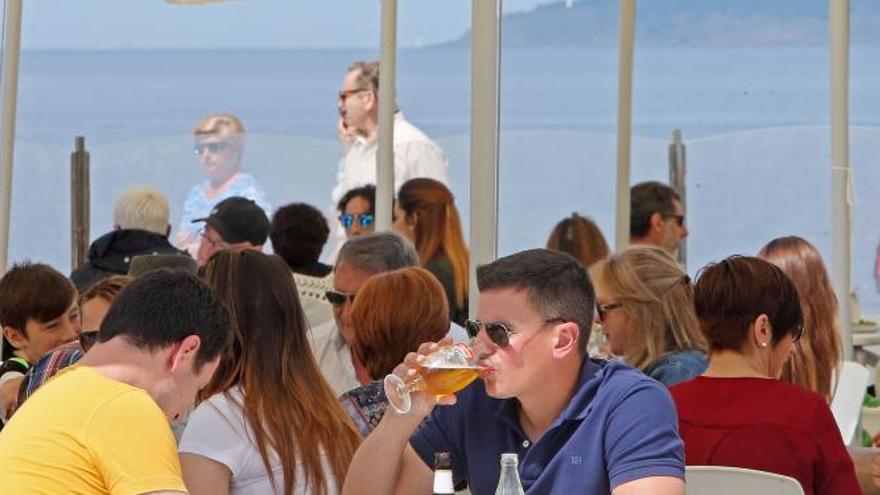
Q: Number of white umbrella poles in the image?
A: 5